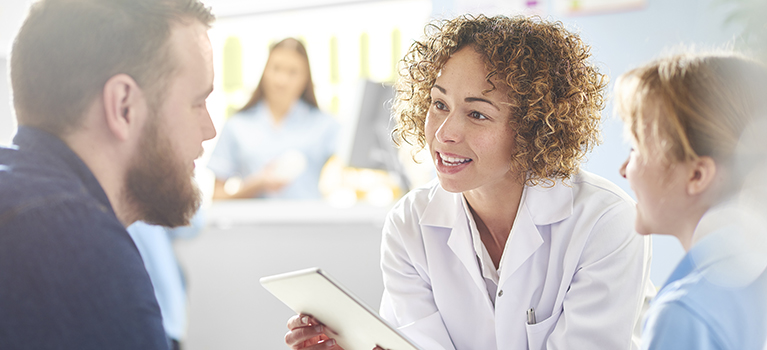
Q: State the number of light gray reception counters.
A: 1